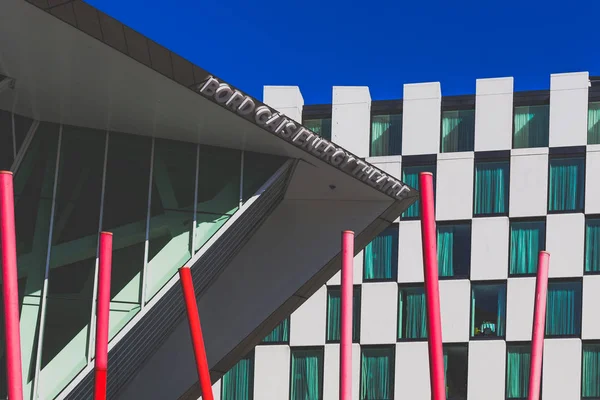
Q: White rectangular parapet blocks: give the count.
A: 5